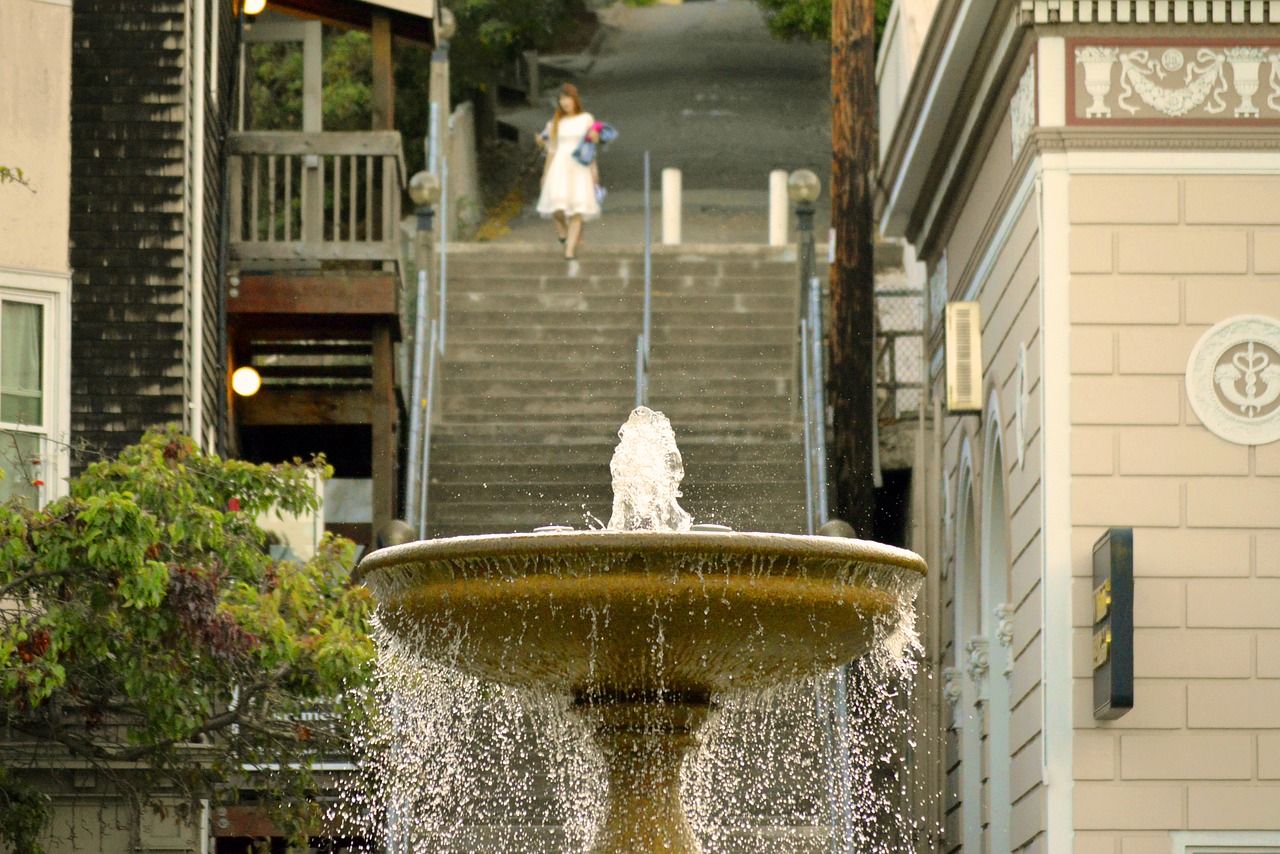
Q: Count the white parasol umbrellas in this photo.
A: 0